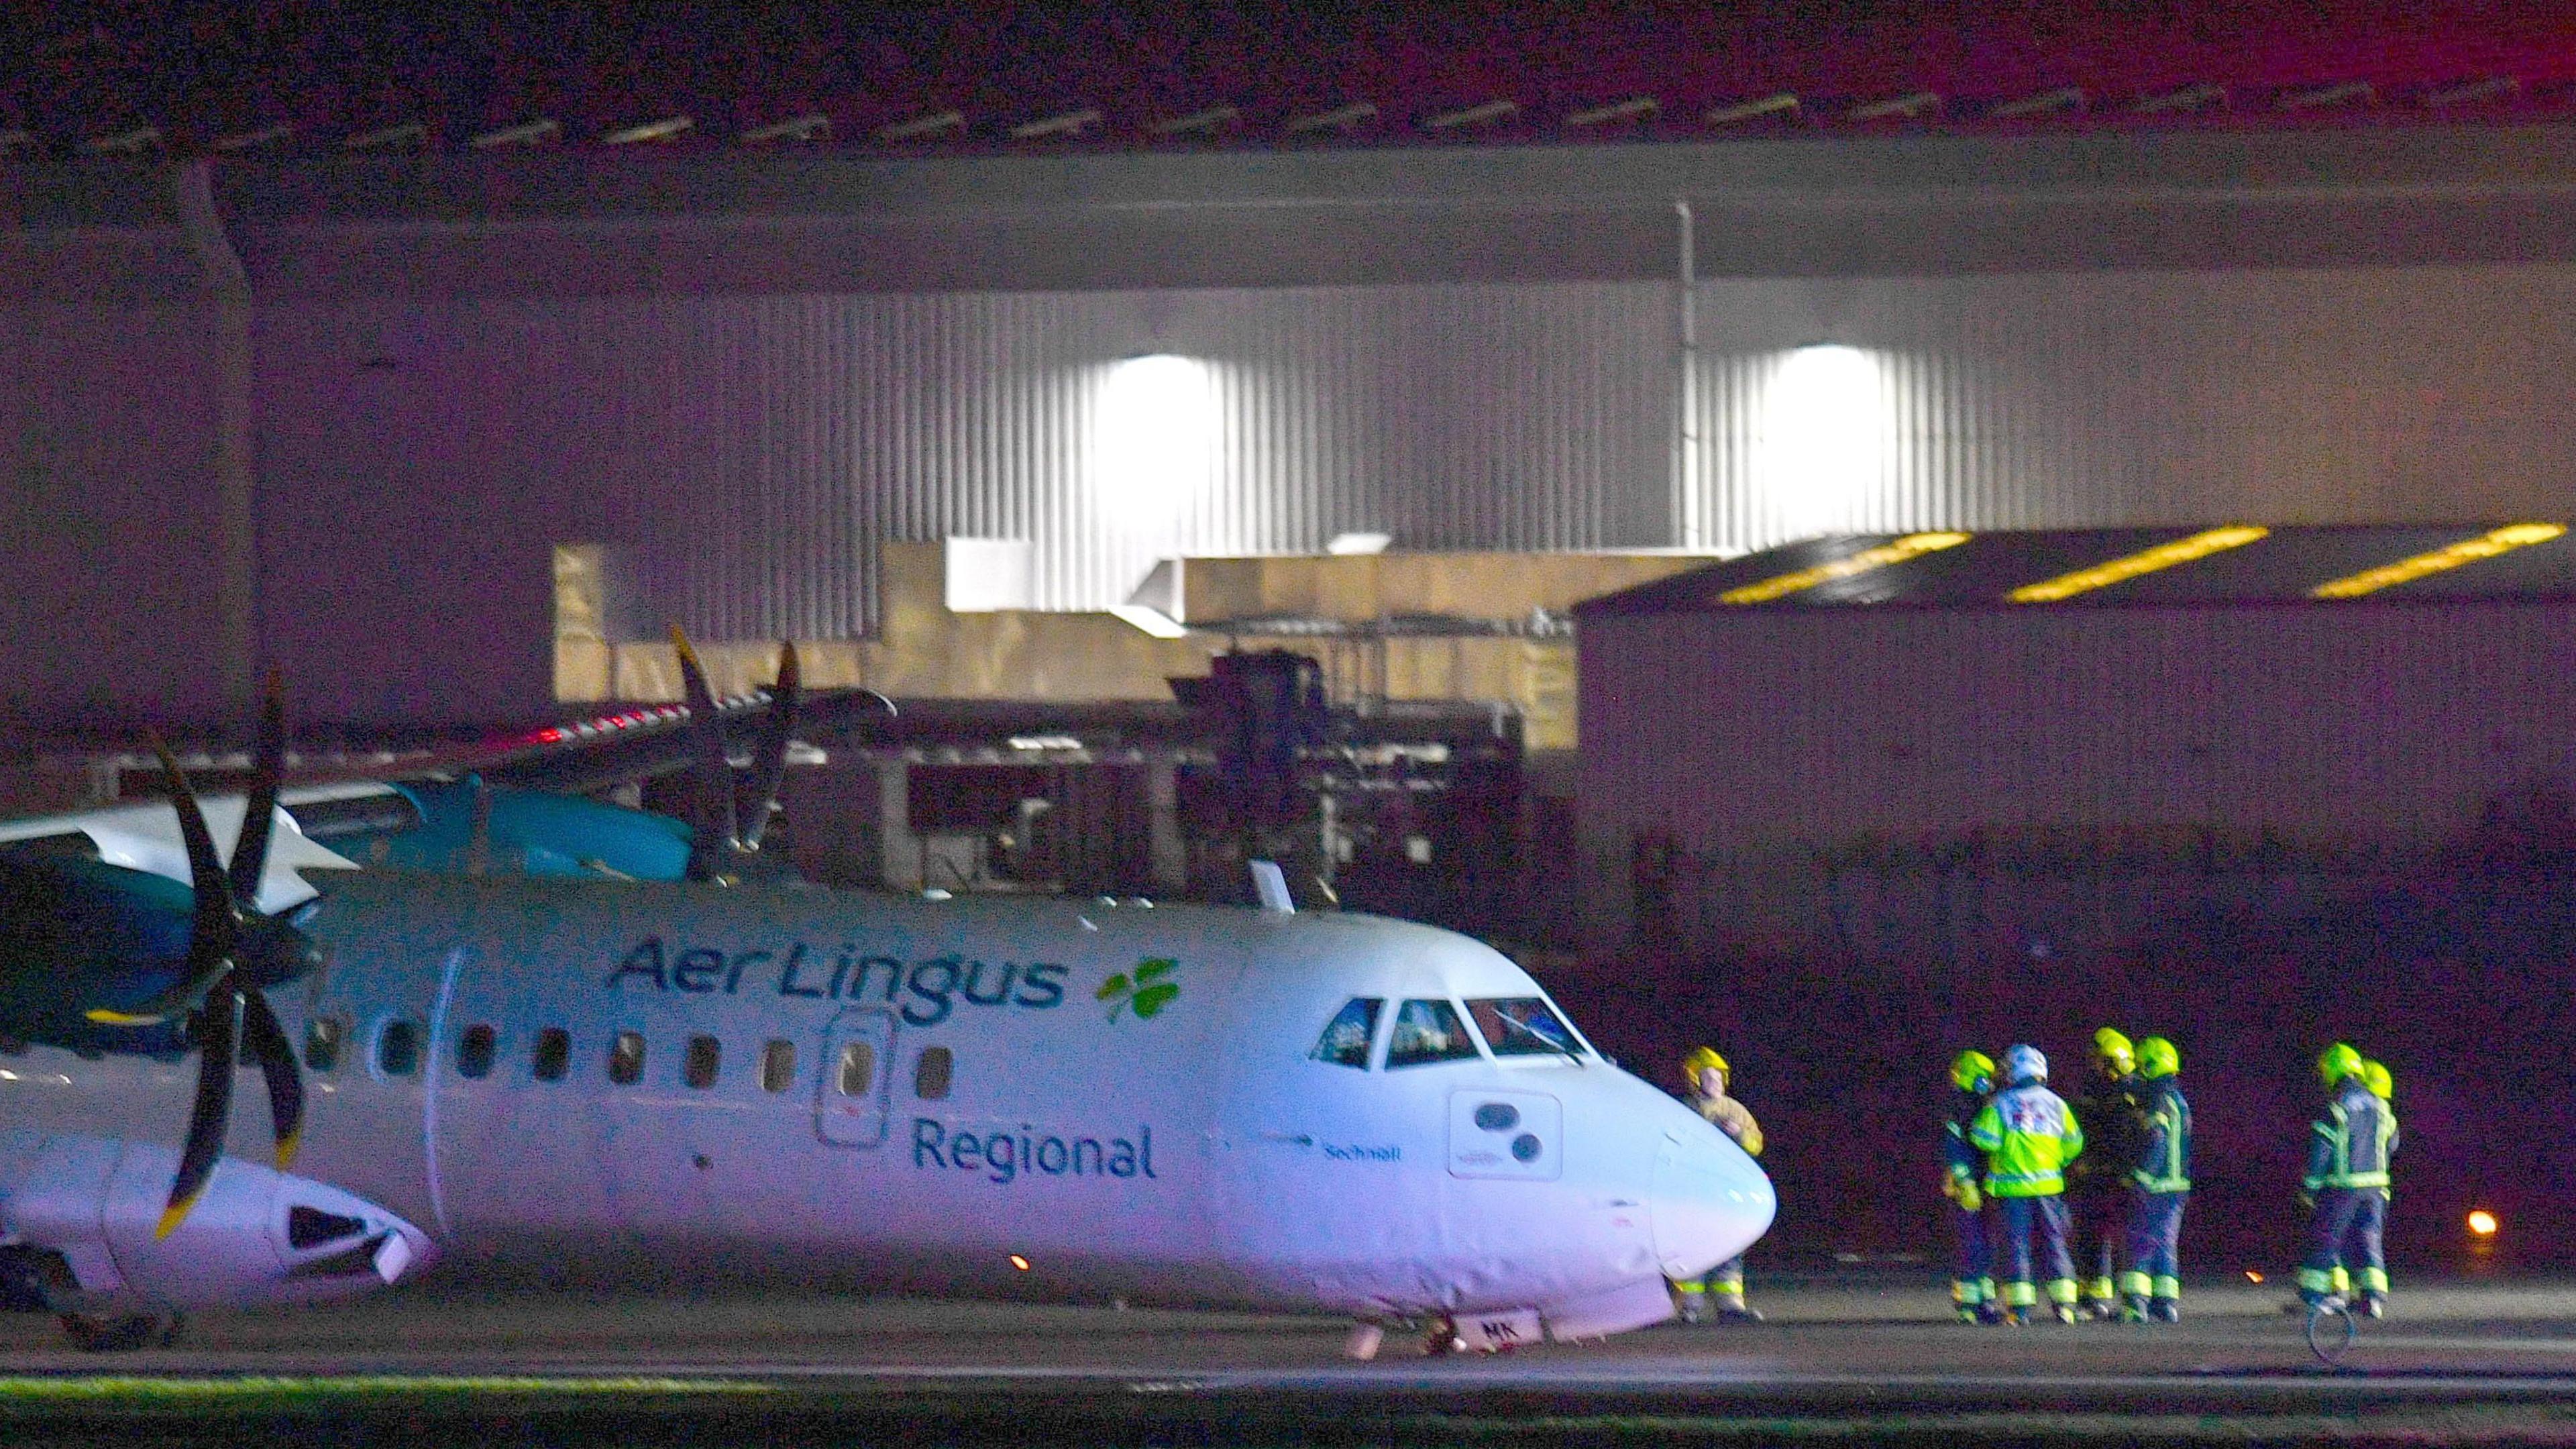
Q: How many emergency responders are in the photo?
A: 7